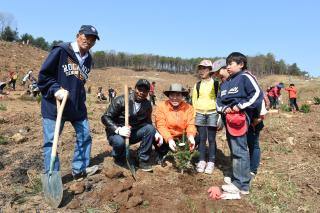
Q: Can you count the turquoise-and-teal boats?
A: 0